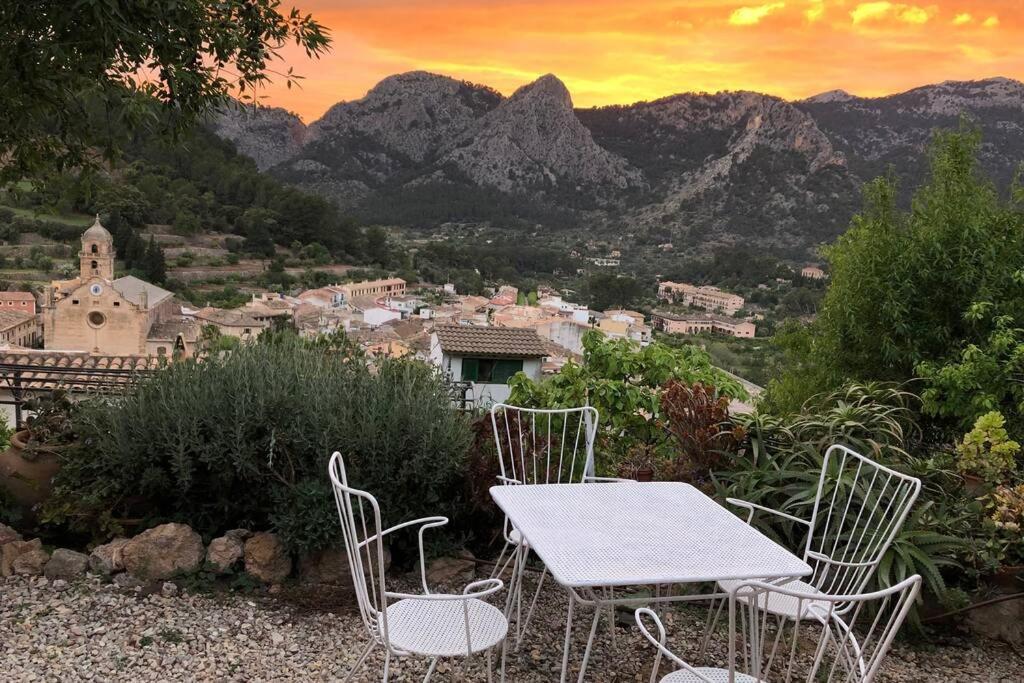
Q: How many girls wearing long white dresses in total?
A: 0